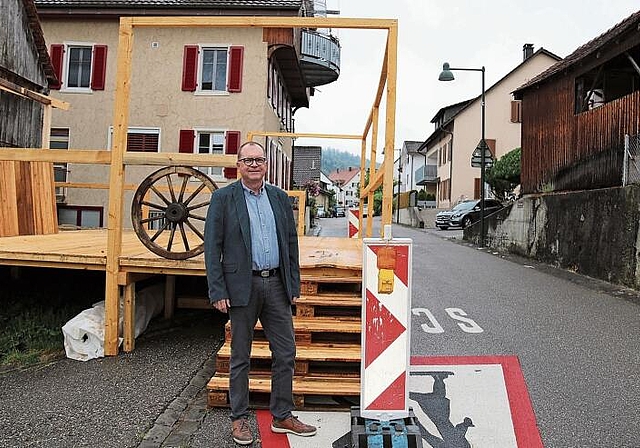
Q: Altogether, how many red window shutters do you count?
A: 6